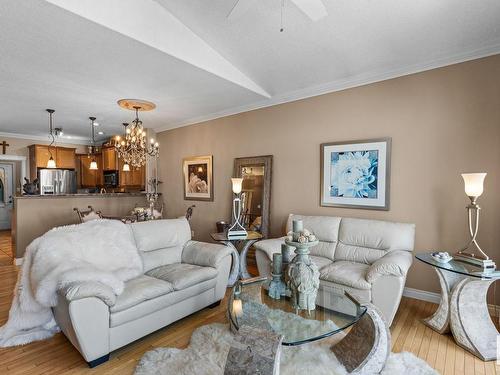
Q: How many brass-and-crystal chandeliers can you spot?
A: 1